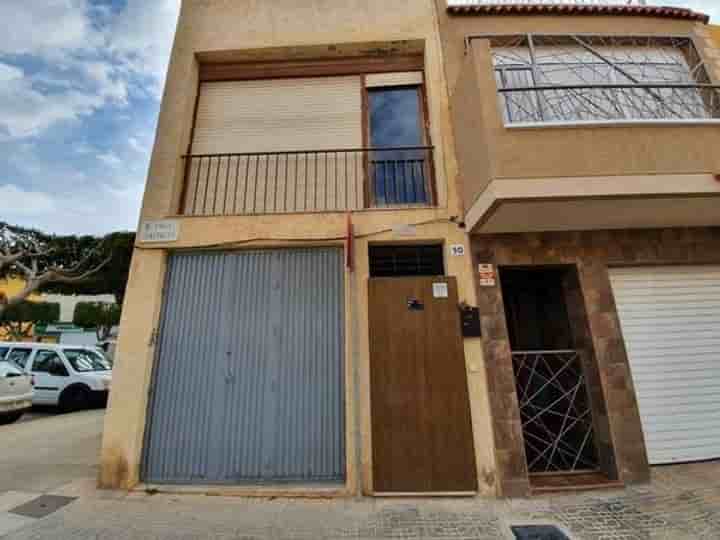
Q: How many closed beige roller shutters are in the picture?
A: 1